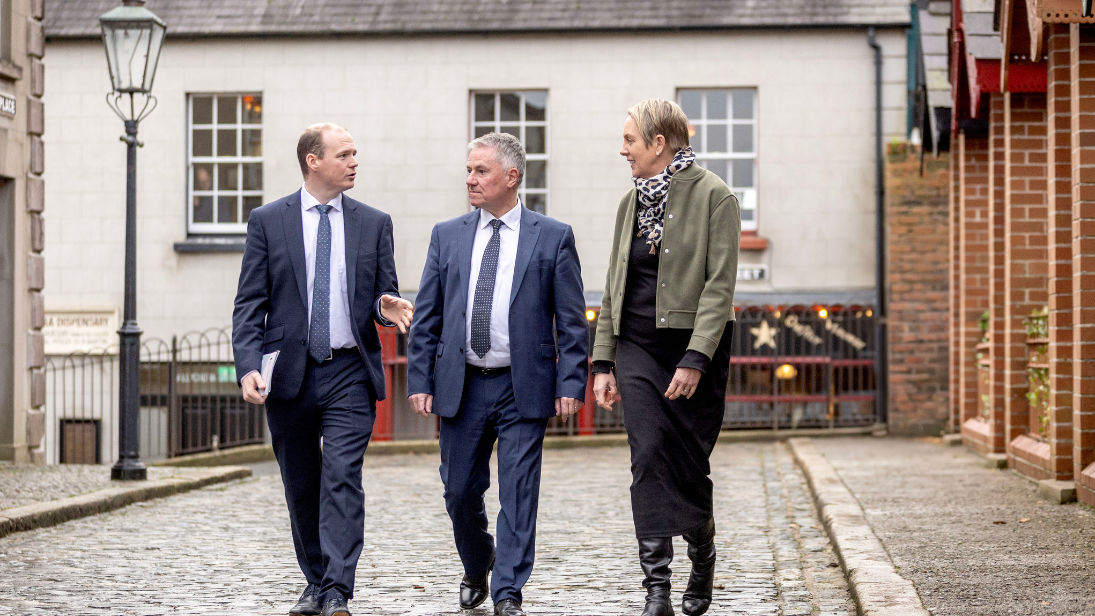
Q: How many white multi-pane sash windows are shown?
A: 3